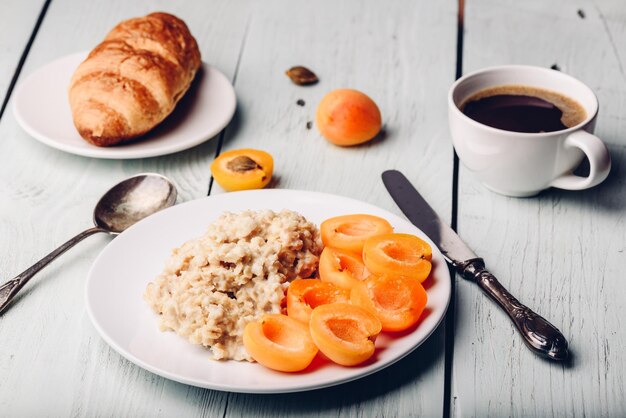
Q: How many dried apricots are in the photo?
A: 0